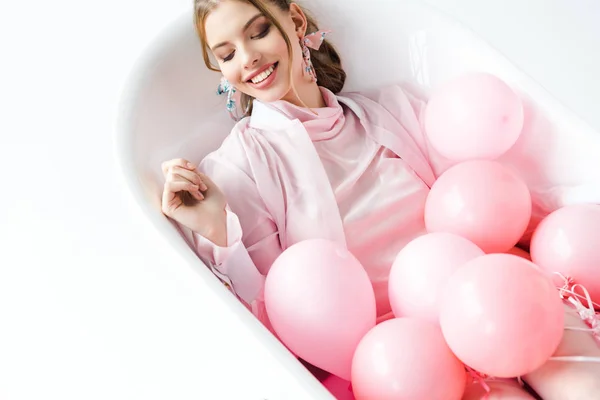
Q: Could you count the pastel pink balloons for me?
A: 7